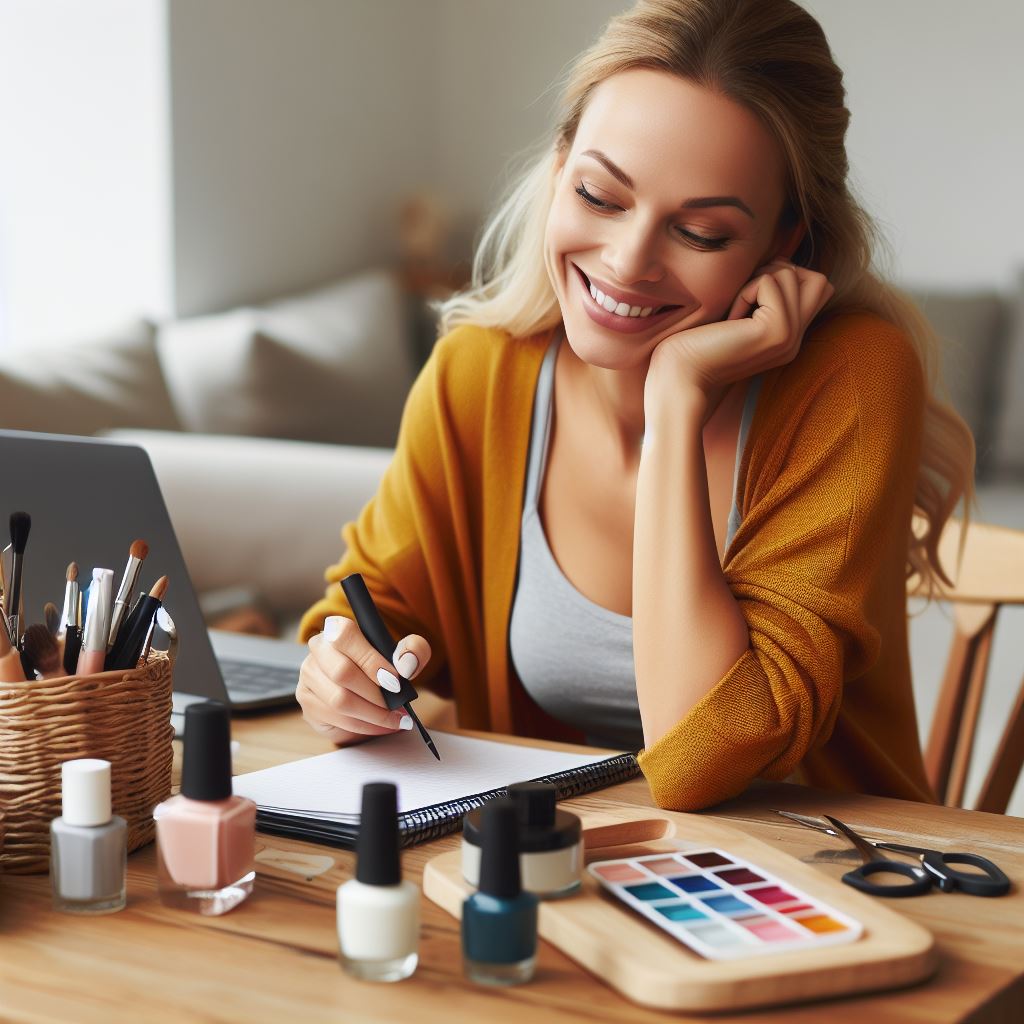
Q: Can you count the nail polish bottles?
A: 4